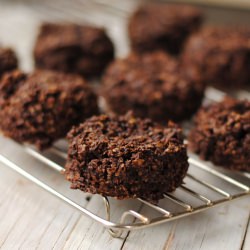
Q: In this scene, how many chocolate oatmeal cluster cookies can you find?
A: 8